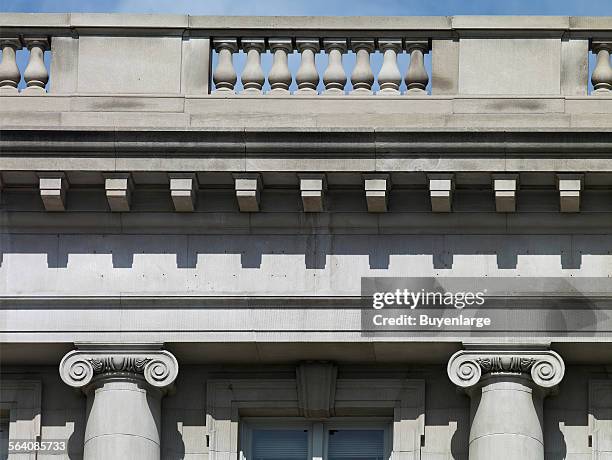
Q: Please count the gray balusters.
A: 11